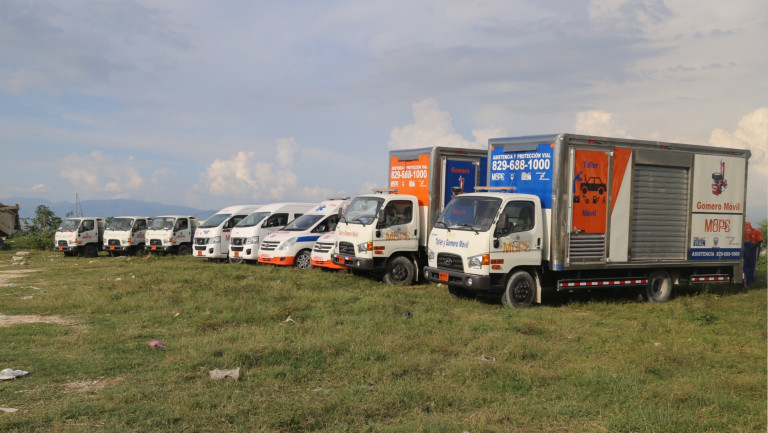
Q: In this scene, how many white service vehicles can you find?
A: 9